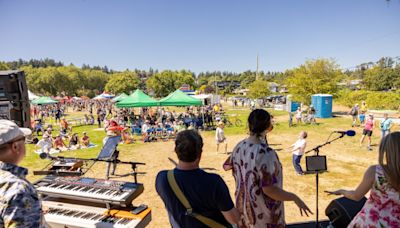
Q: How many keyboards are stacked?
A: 2